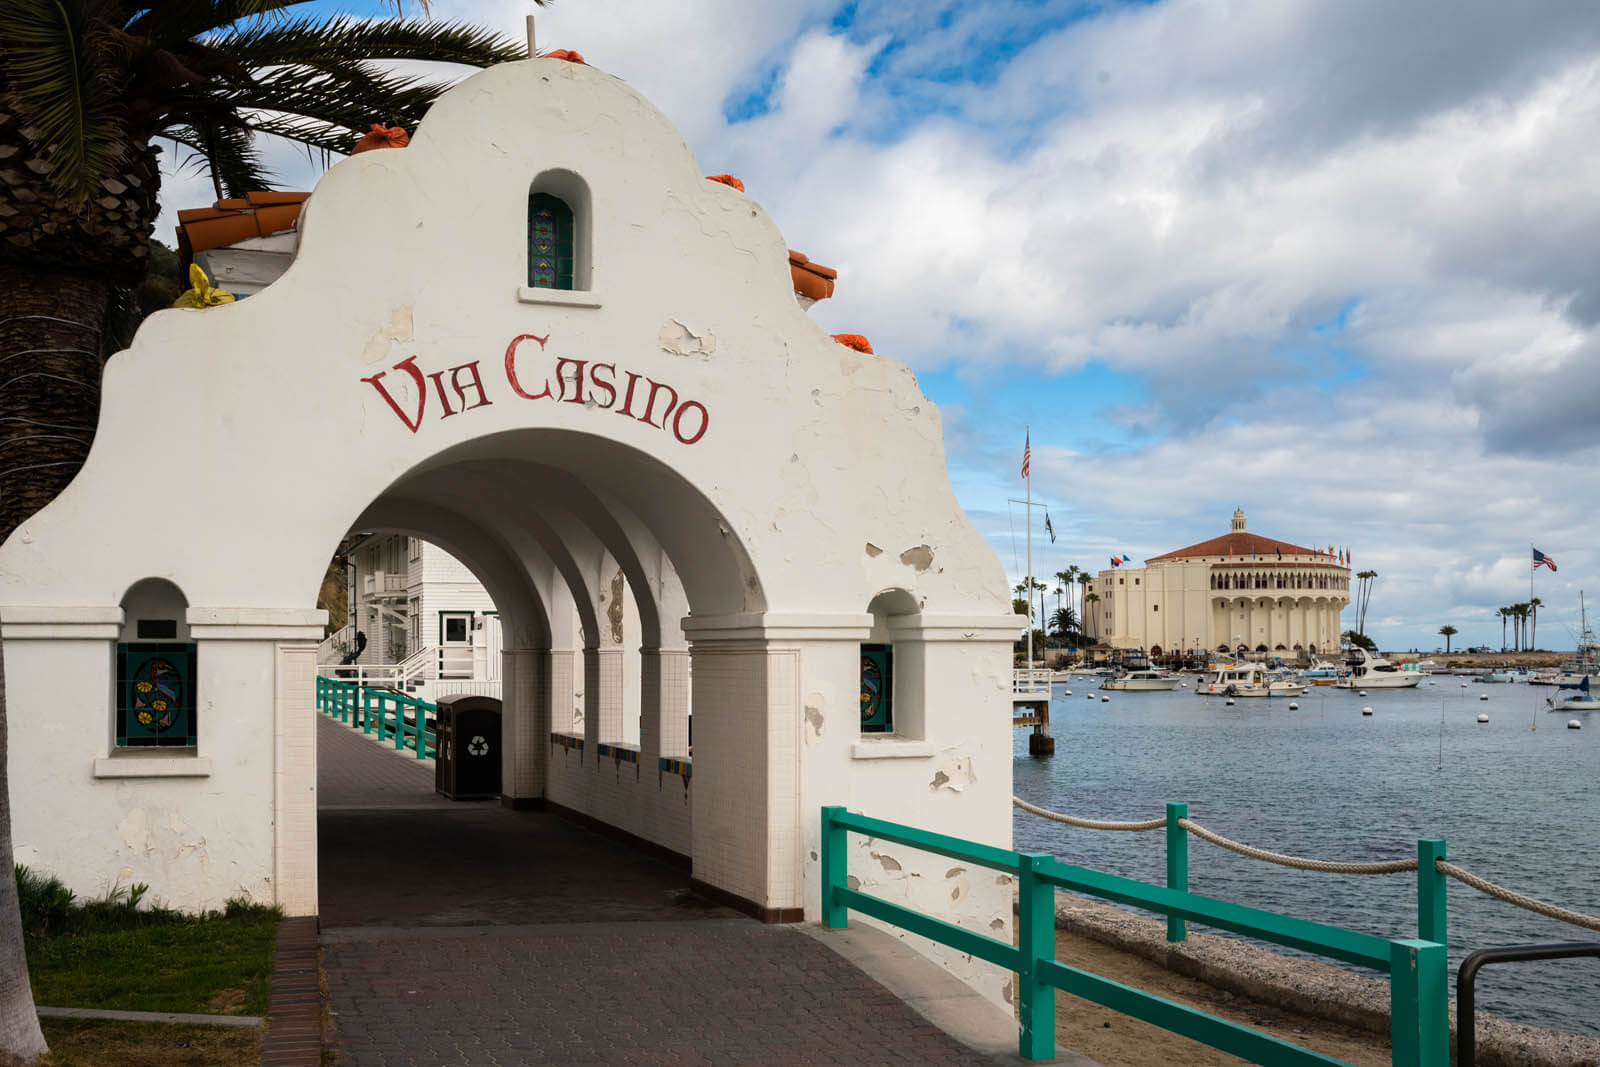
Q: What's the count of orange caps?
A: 4